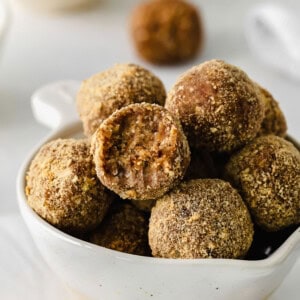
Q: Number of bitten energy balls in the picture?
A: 1